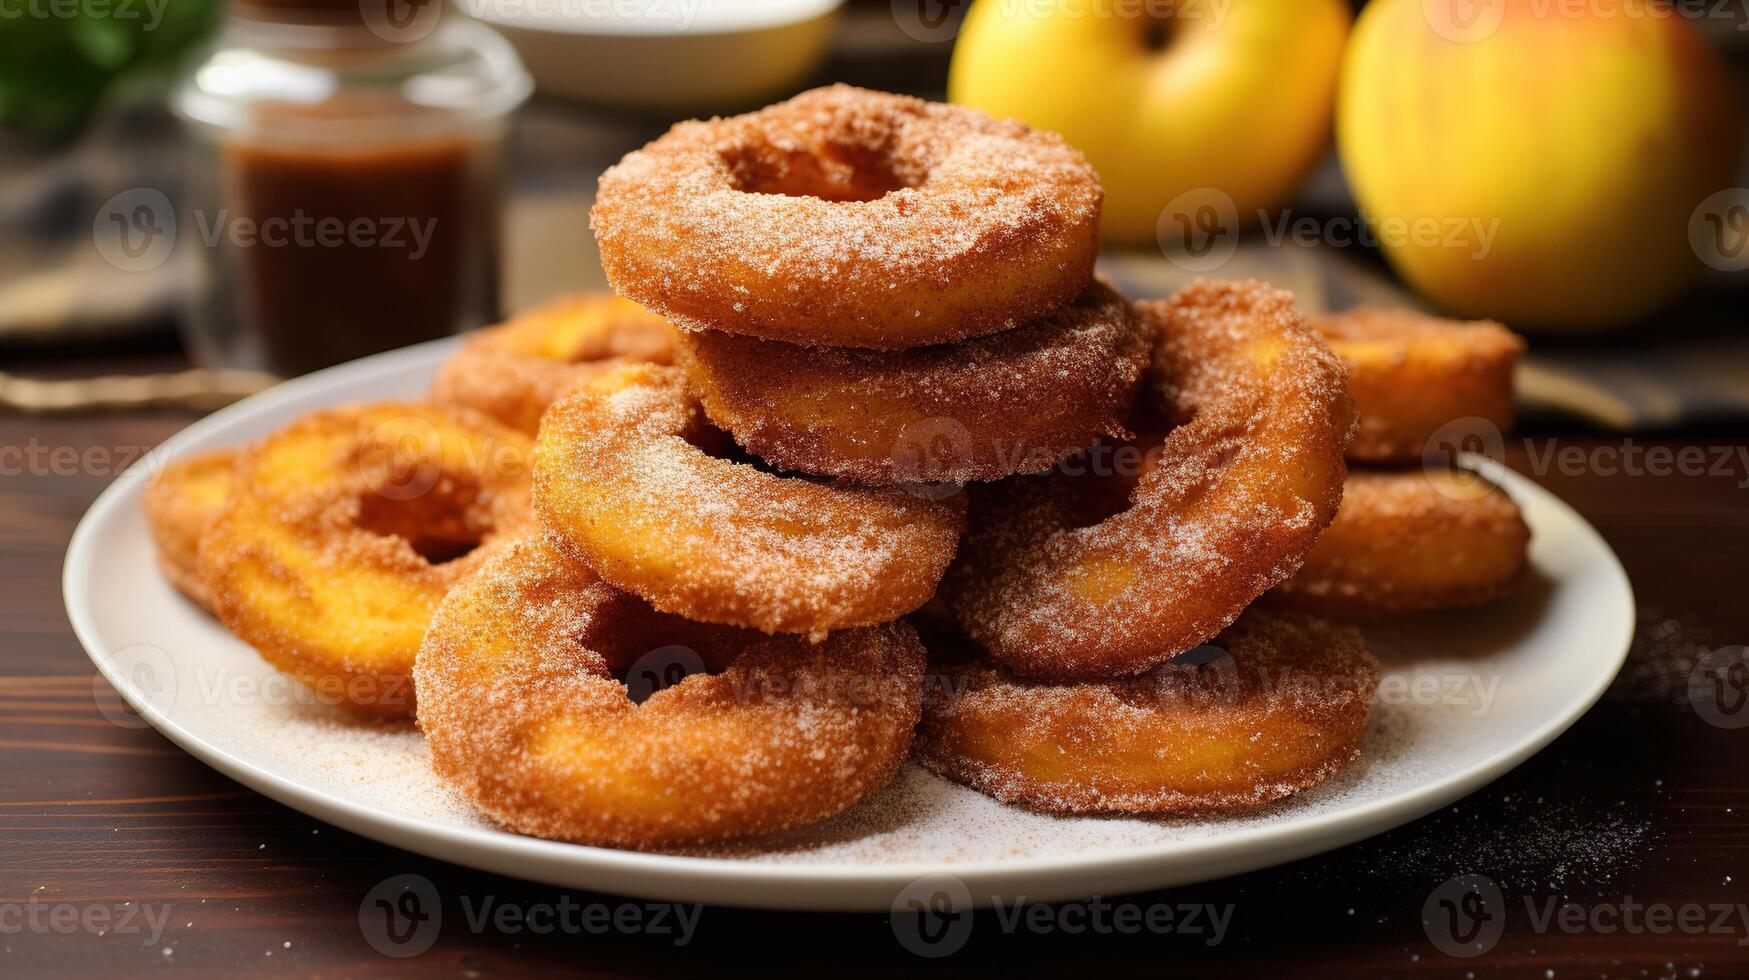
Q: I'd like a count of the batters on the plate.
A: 11